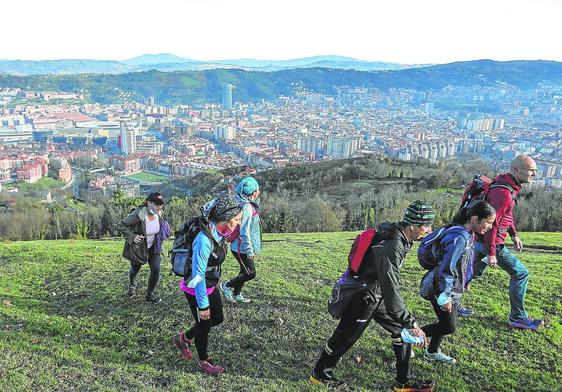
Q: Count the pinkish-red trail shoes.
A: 2